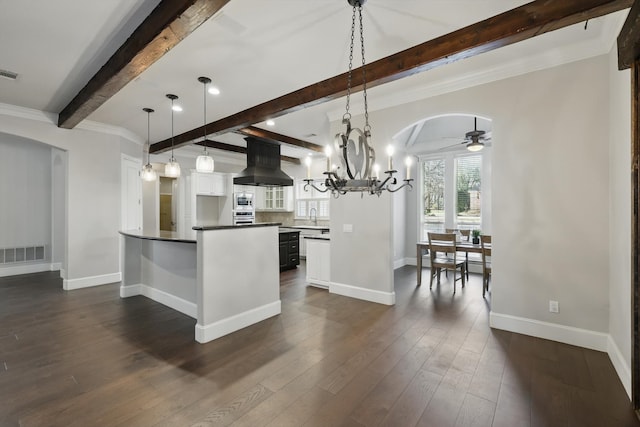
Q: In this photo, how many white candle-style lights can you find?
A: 6